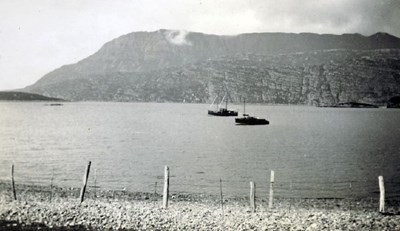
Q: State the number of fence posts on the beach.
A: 6